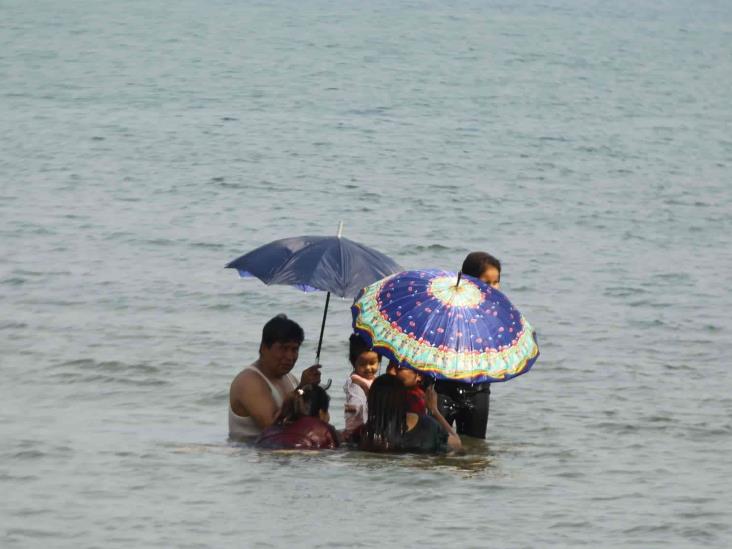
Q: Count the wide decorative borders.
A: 1